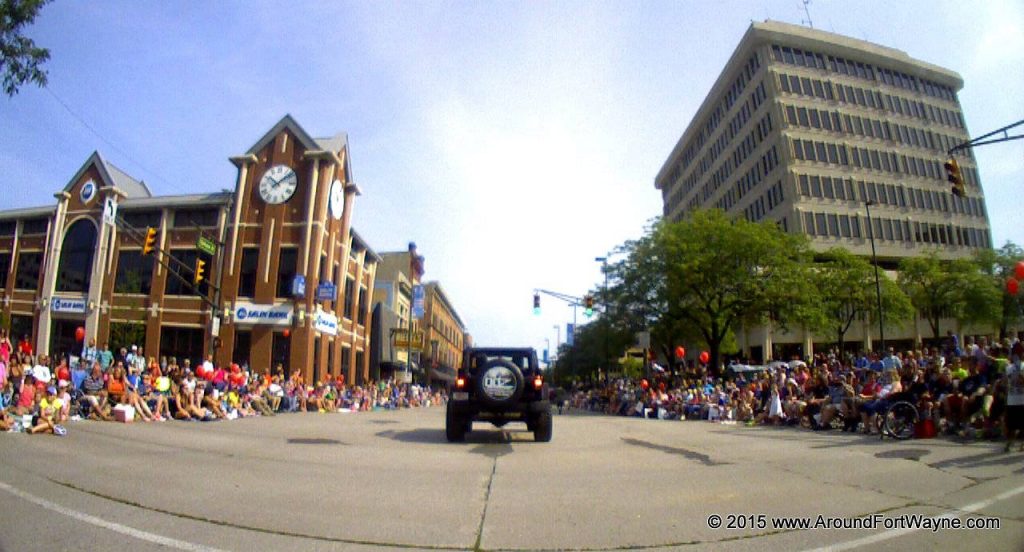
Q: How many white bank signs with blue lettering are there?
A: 3